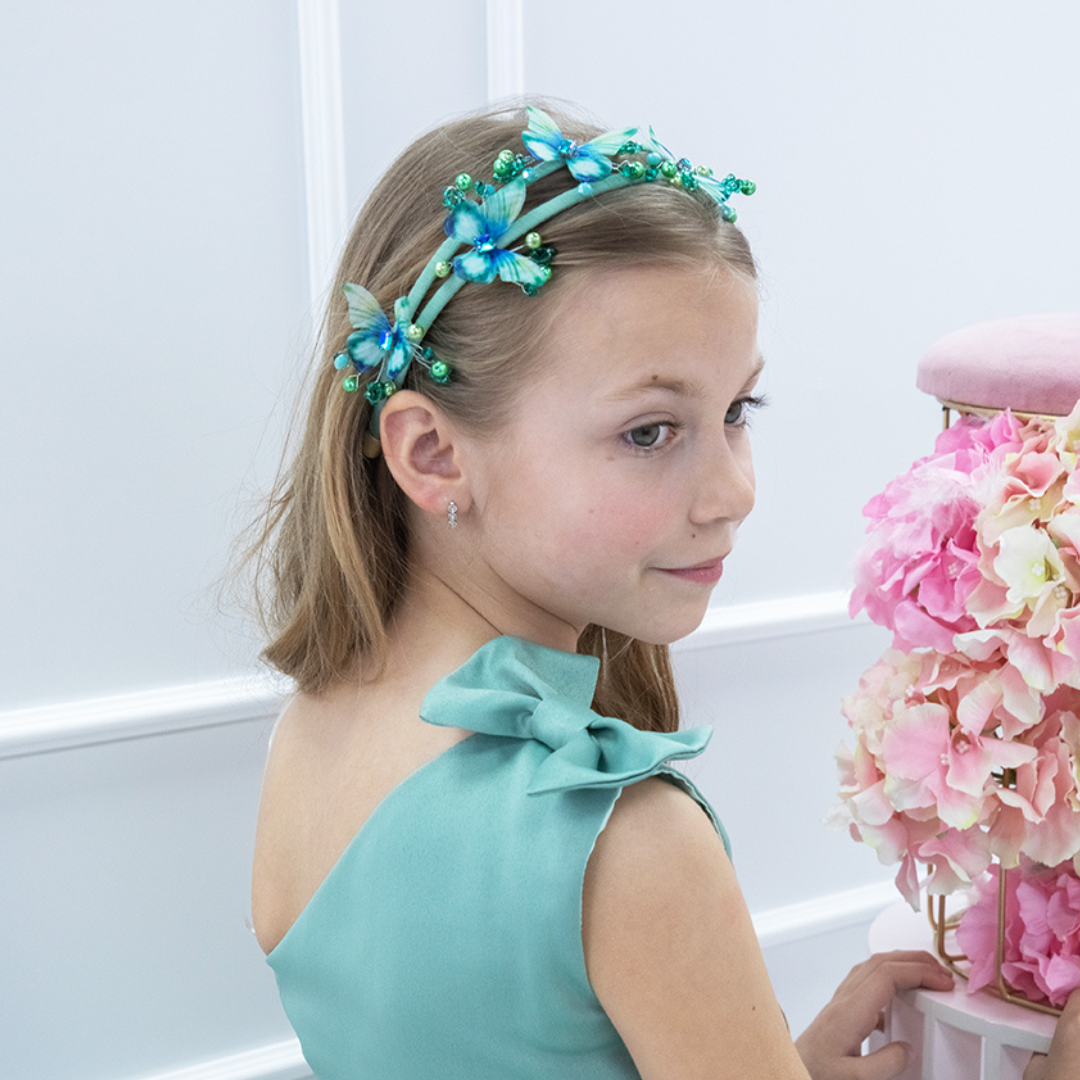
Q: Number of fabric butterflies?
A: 4